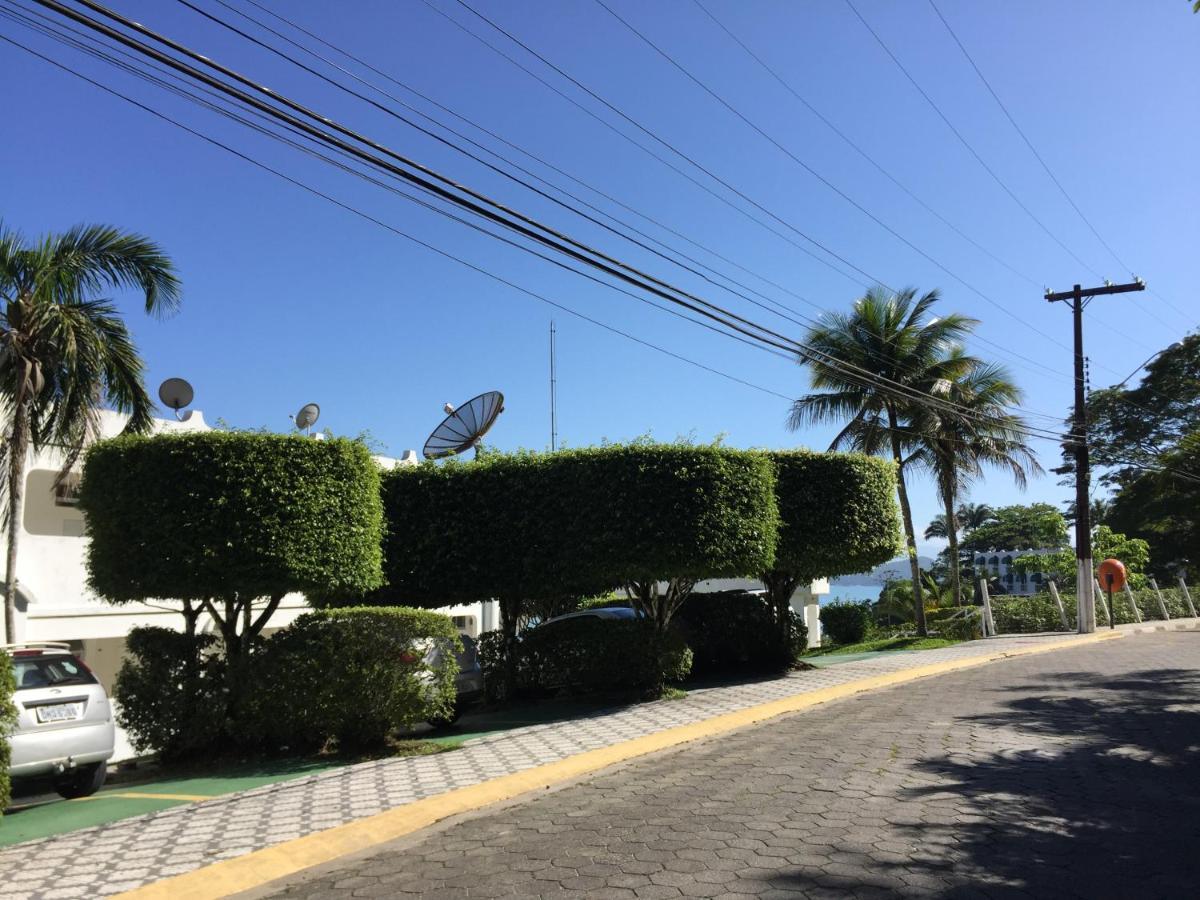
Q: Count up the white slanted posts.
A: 6